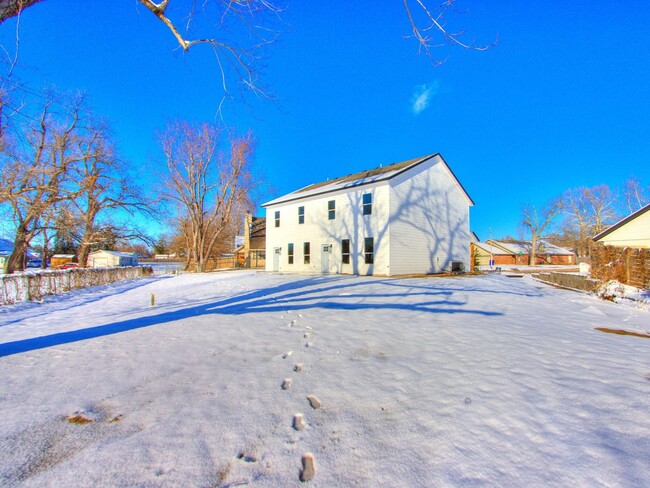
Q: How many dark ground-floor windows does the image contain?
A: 4